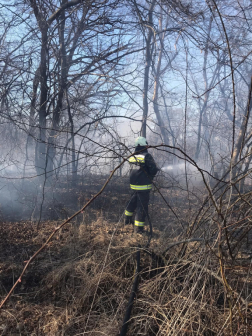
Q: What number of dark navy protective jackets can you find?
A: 1